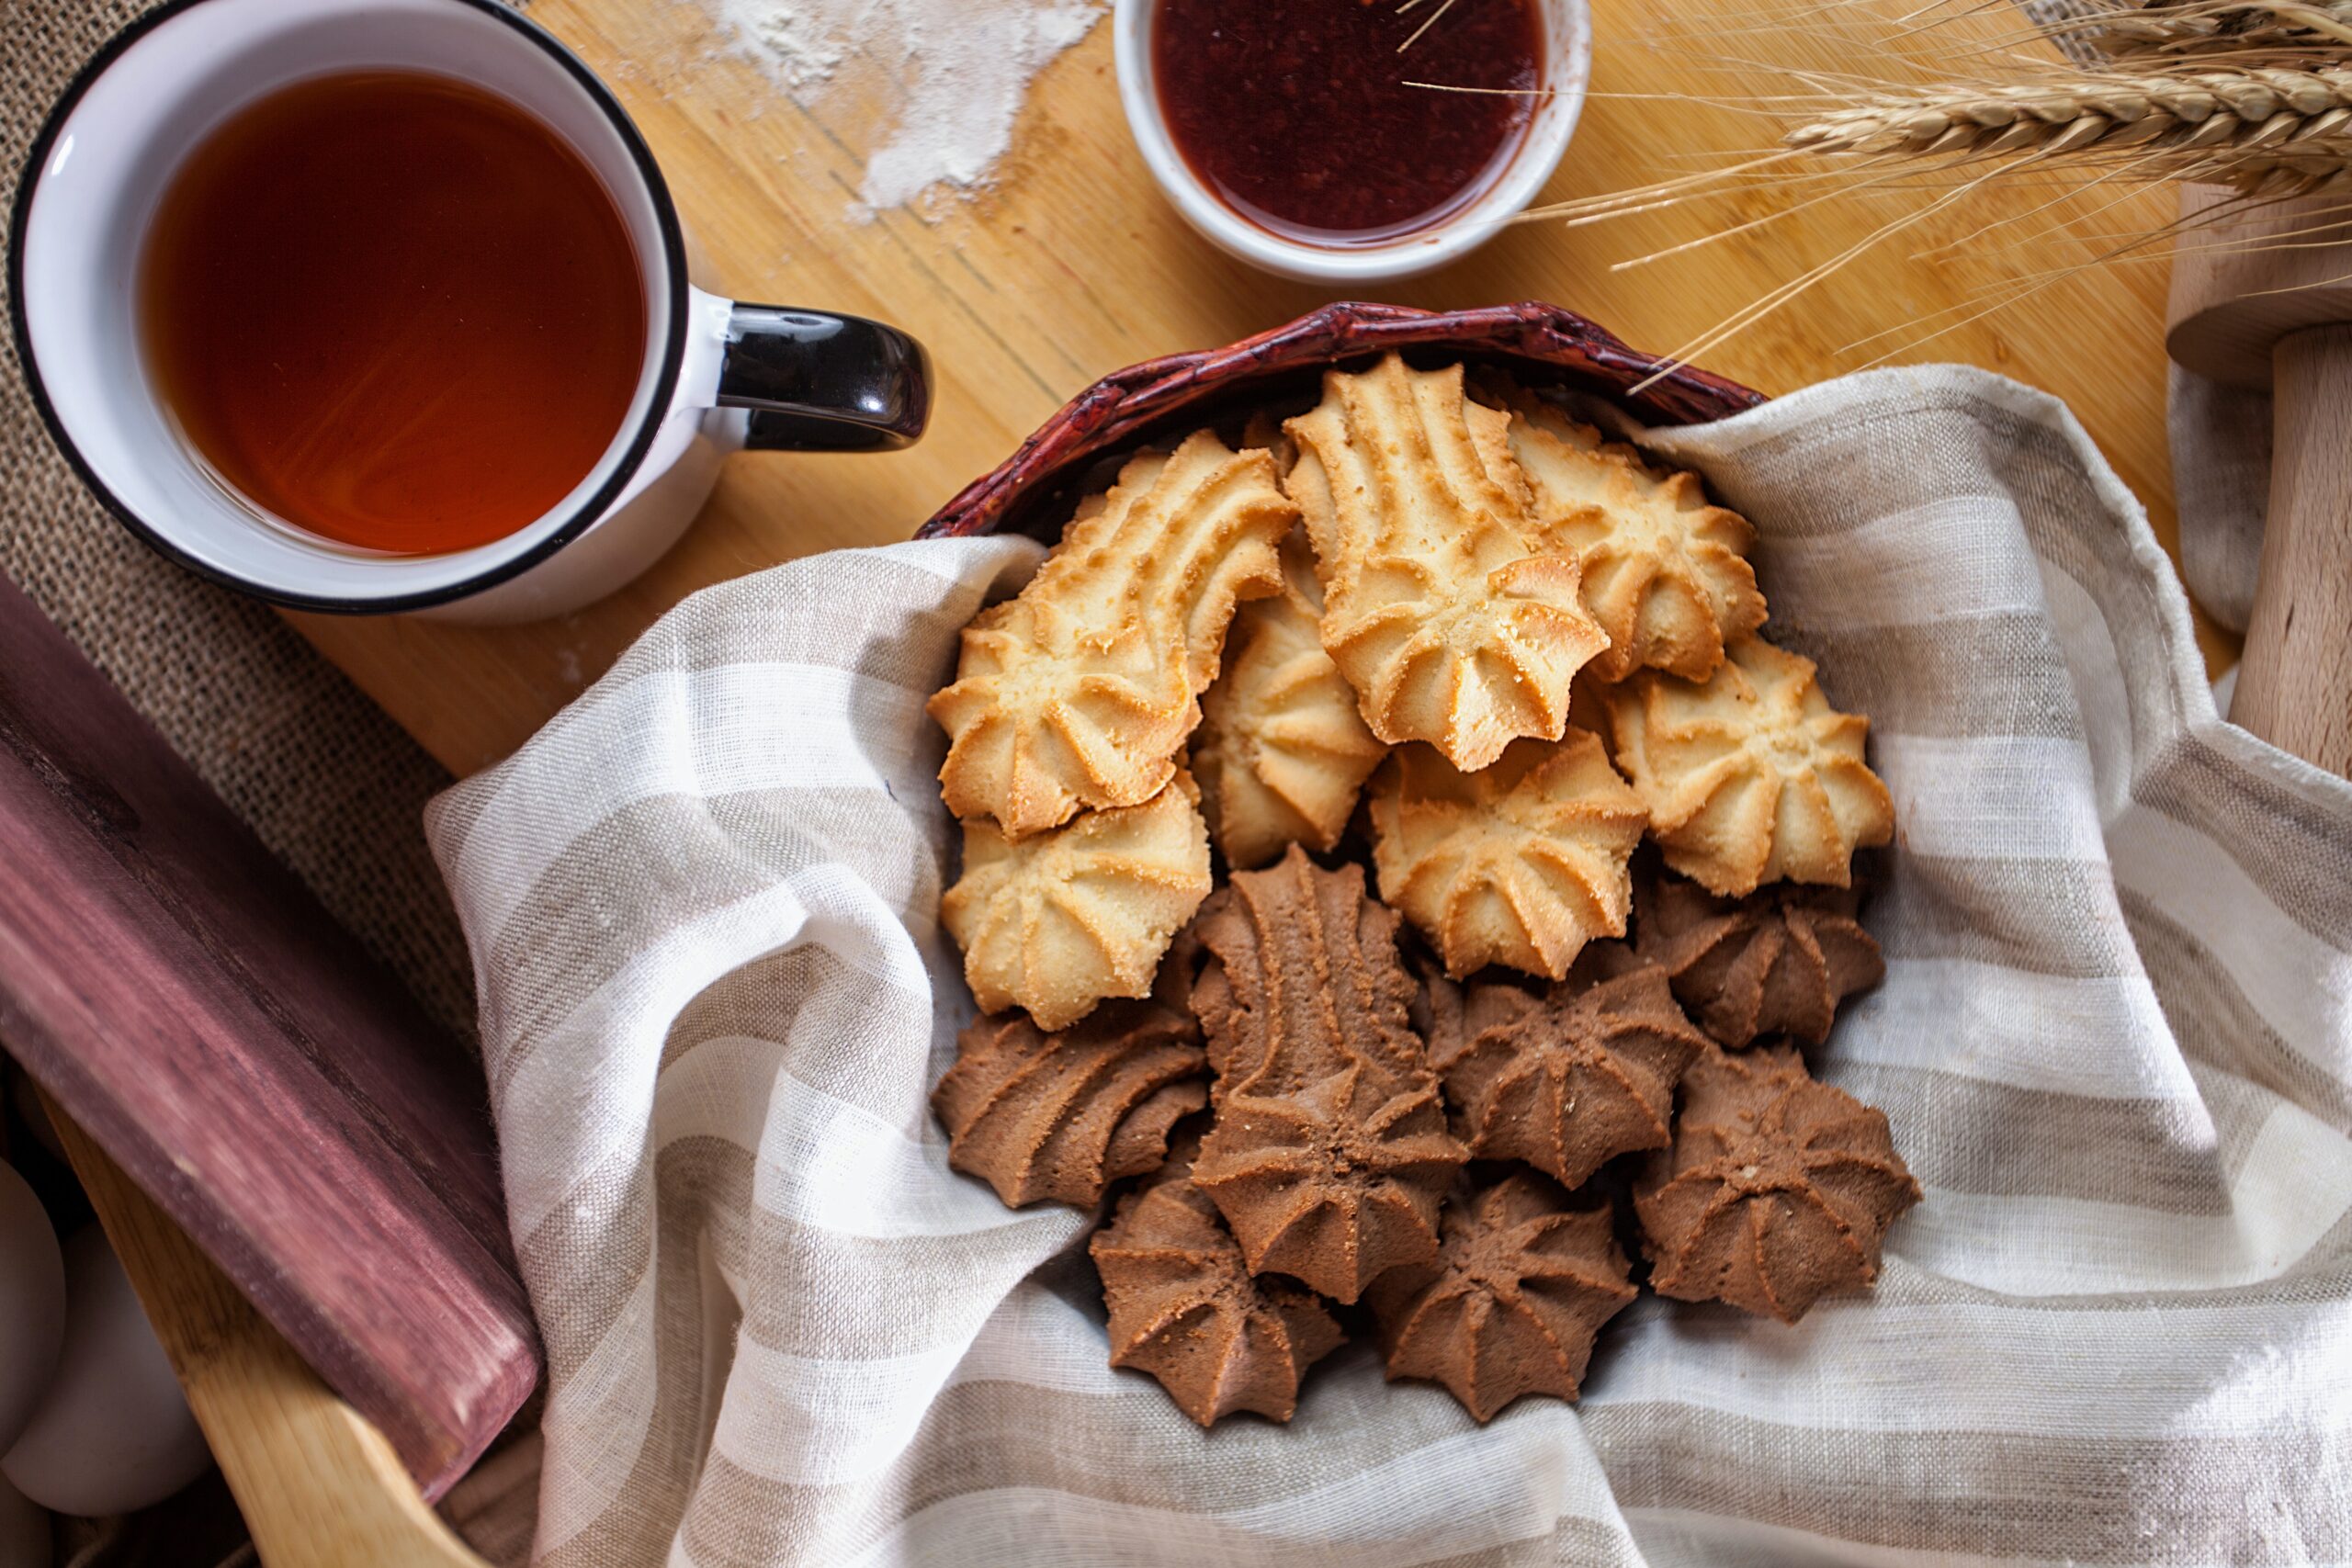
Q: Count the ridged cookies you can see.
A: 14